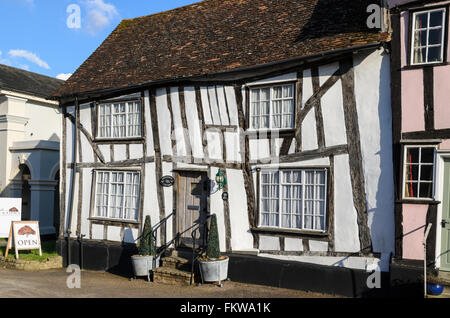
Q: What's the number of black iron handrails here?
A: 2